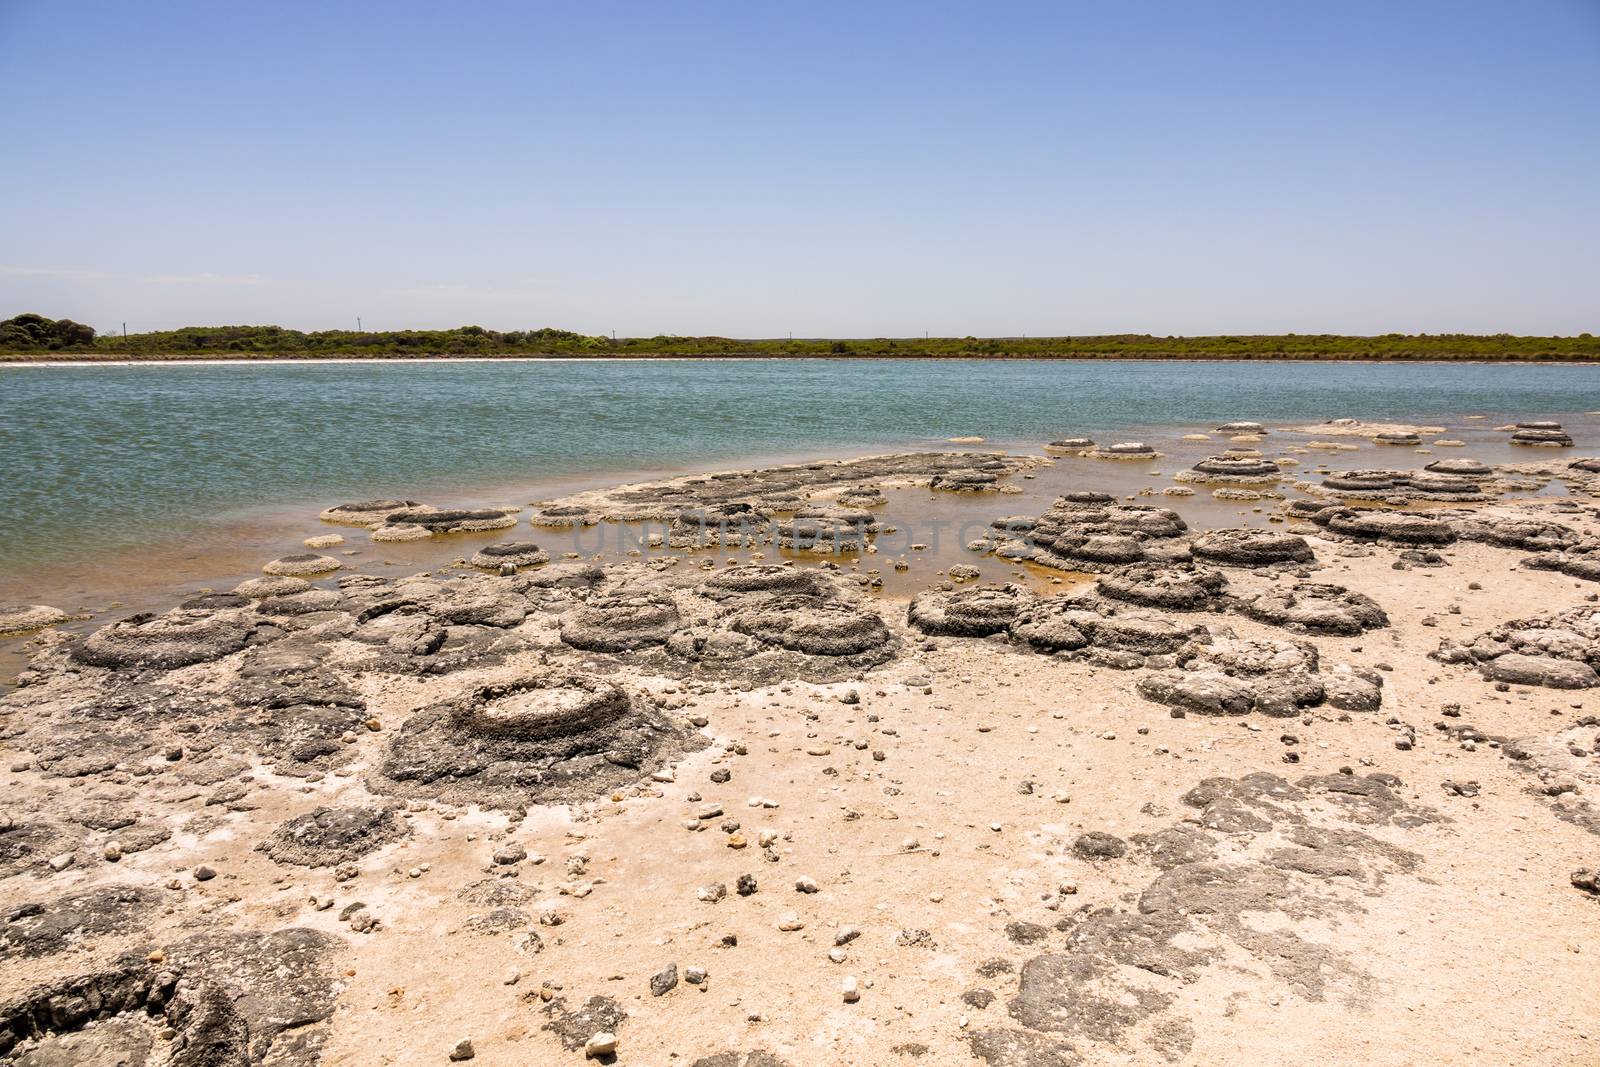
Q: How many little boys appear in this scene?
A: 0